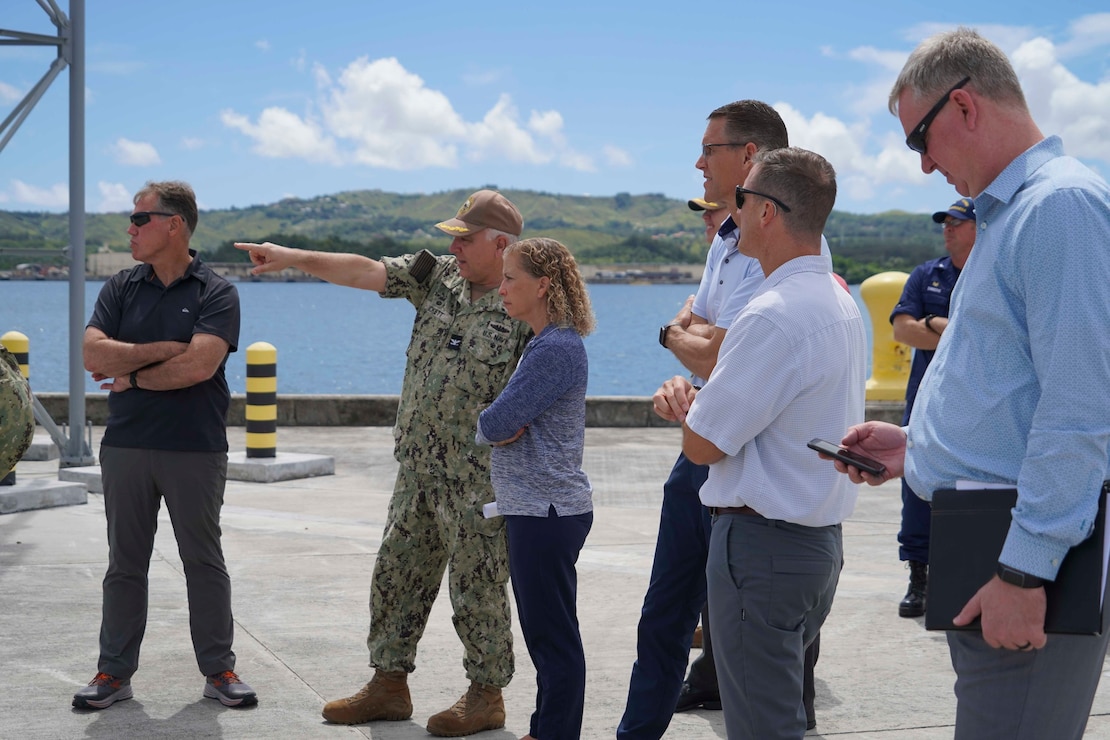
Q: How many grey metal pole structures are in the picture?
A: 1